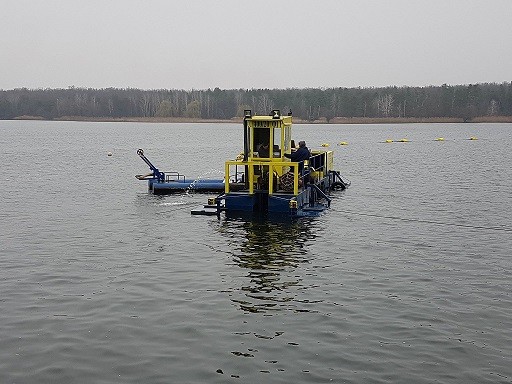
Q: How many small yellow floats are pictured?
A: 6